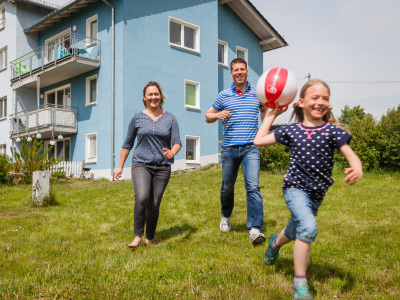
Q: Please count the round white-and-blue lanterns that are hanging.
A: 4